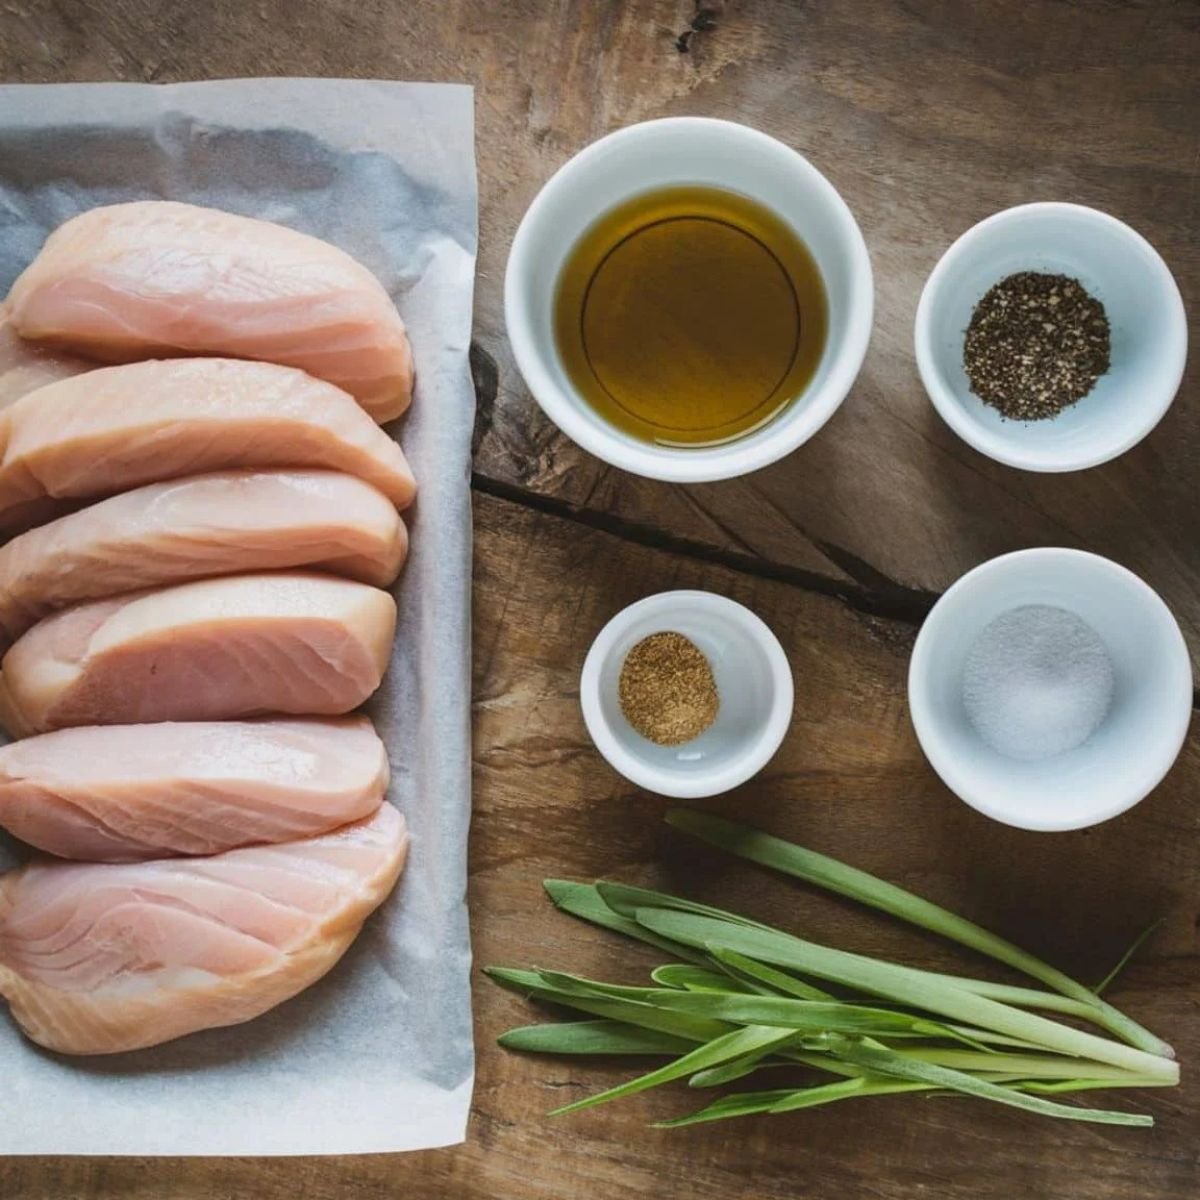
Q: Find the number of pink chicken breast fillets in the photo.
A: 6